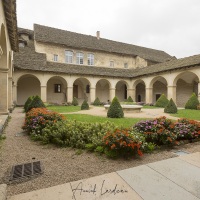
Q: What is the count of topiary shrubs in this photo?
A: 10